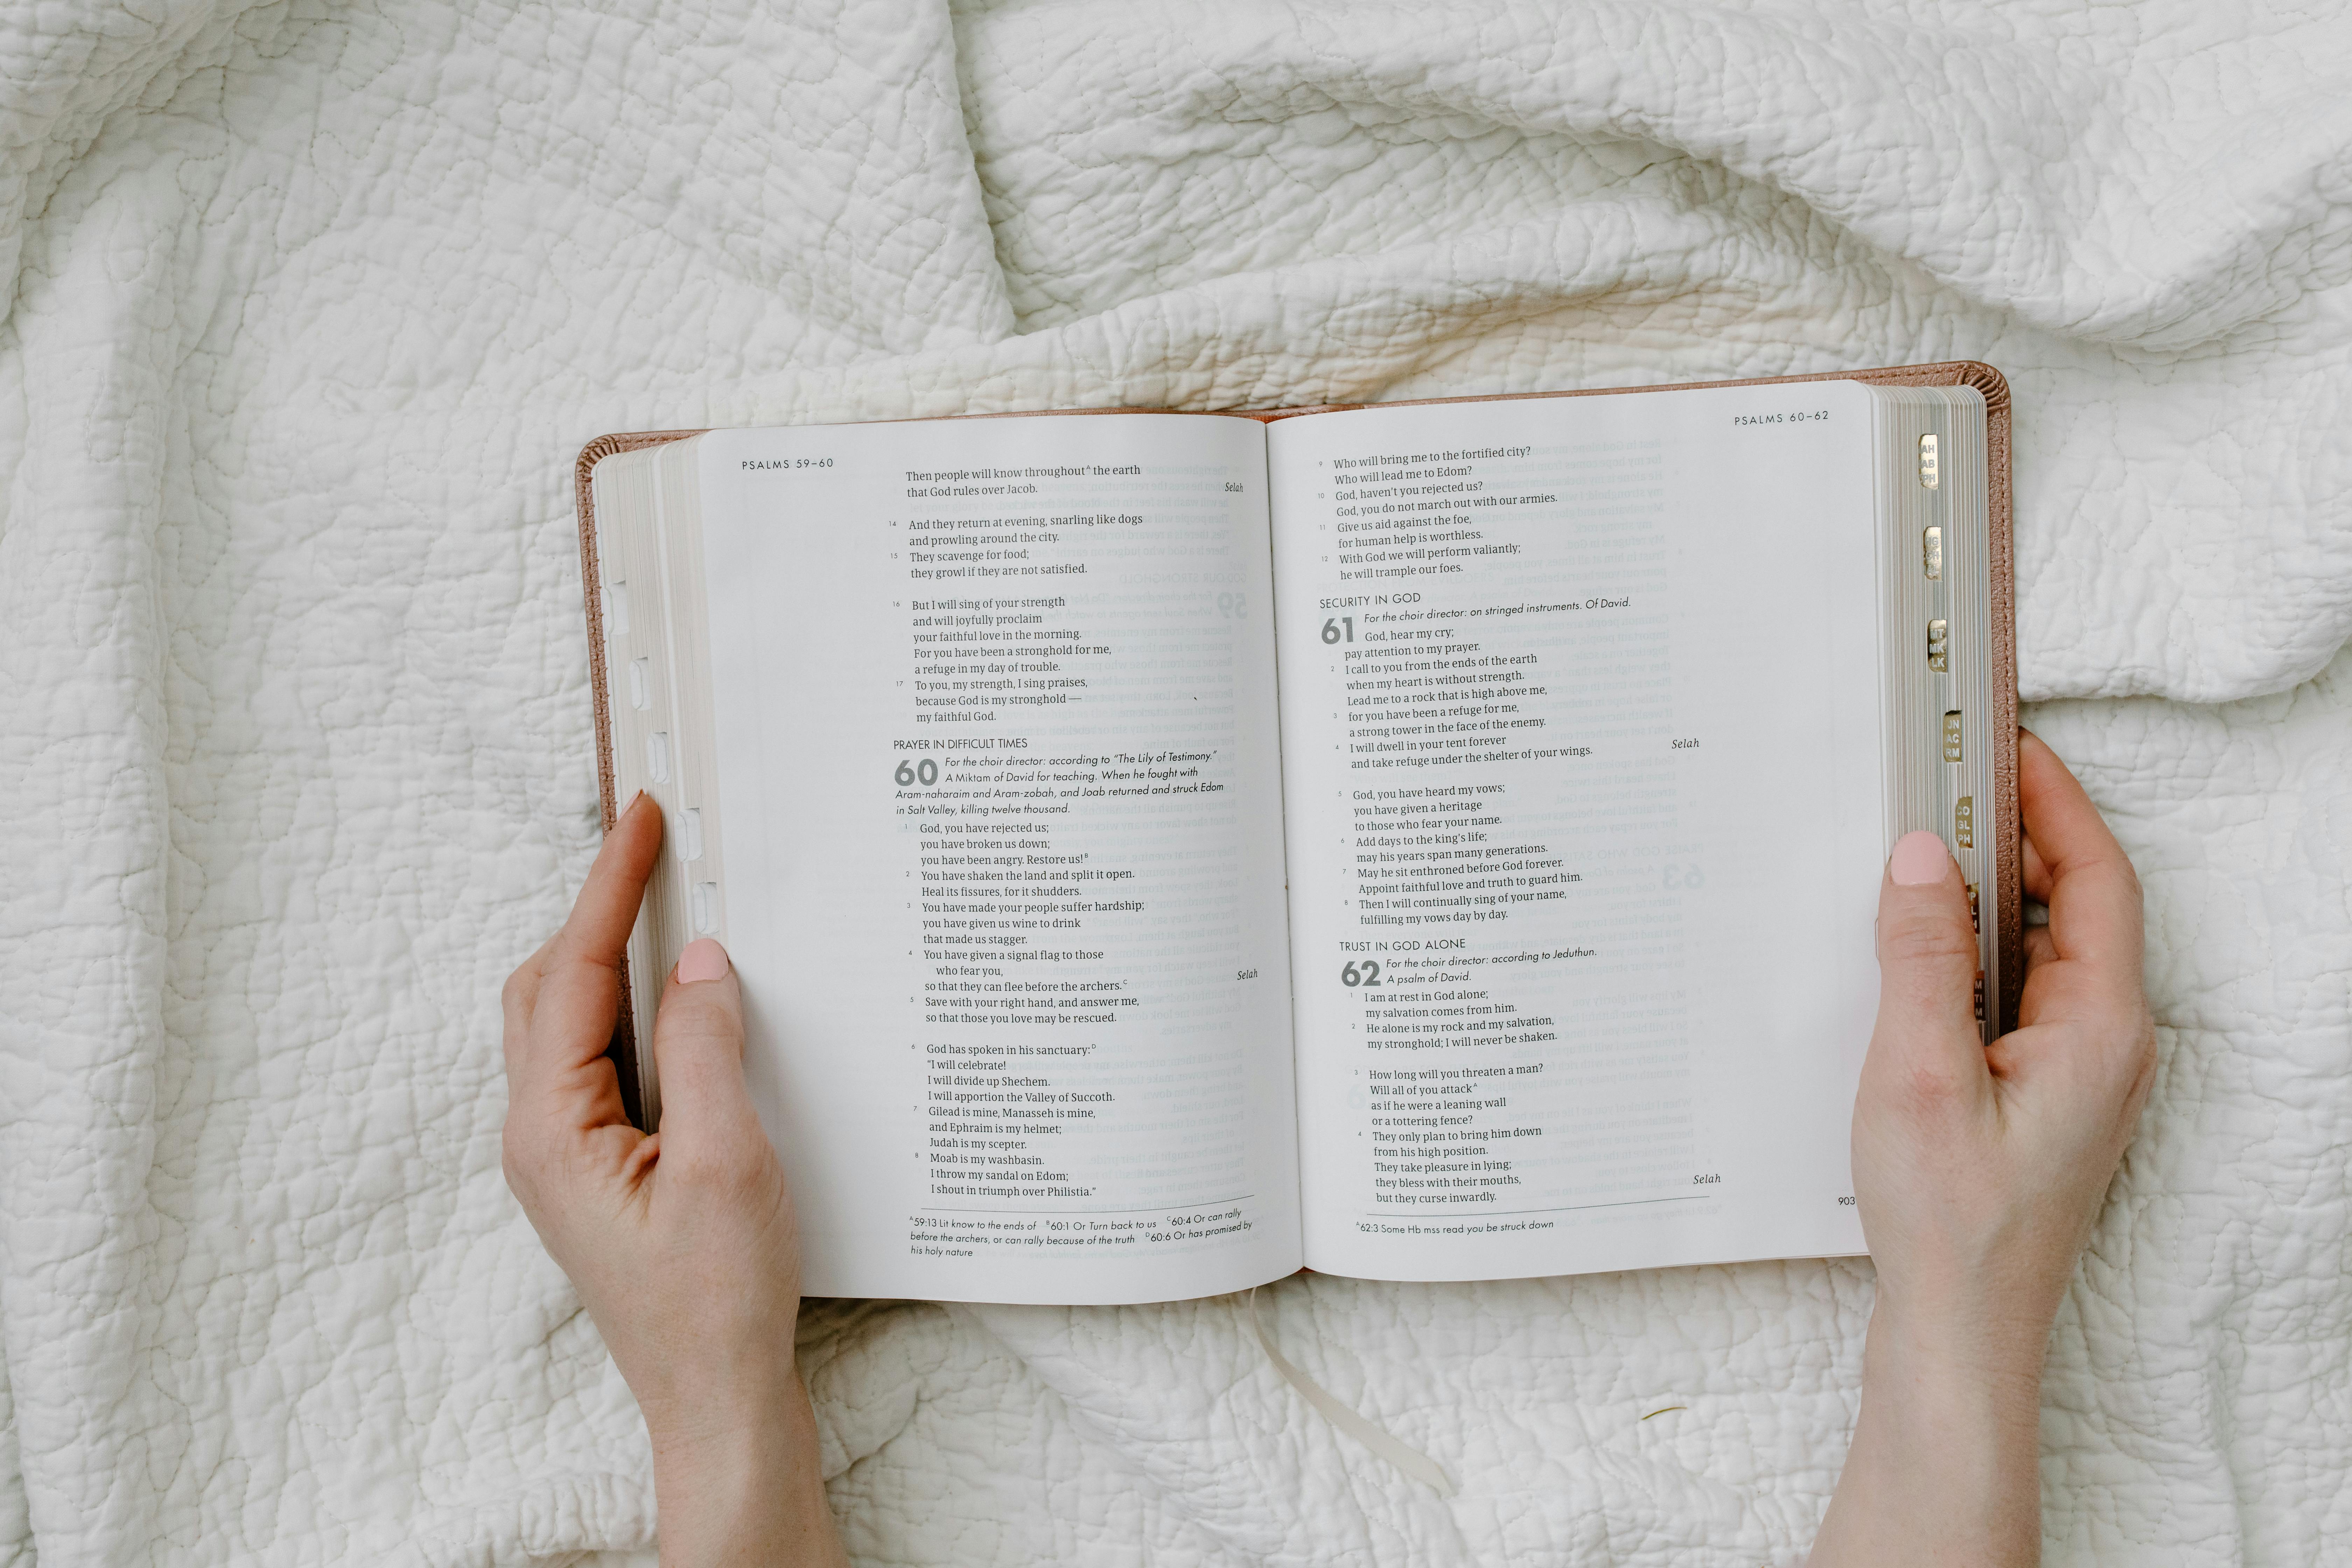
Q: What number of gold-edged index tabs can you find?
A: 7